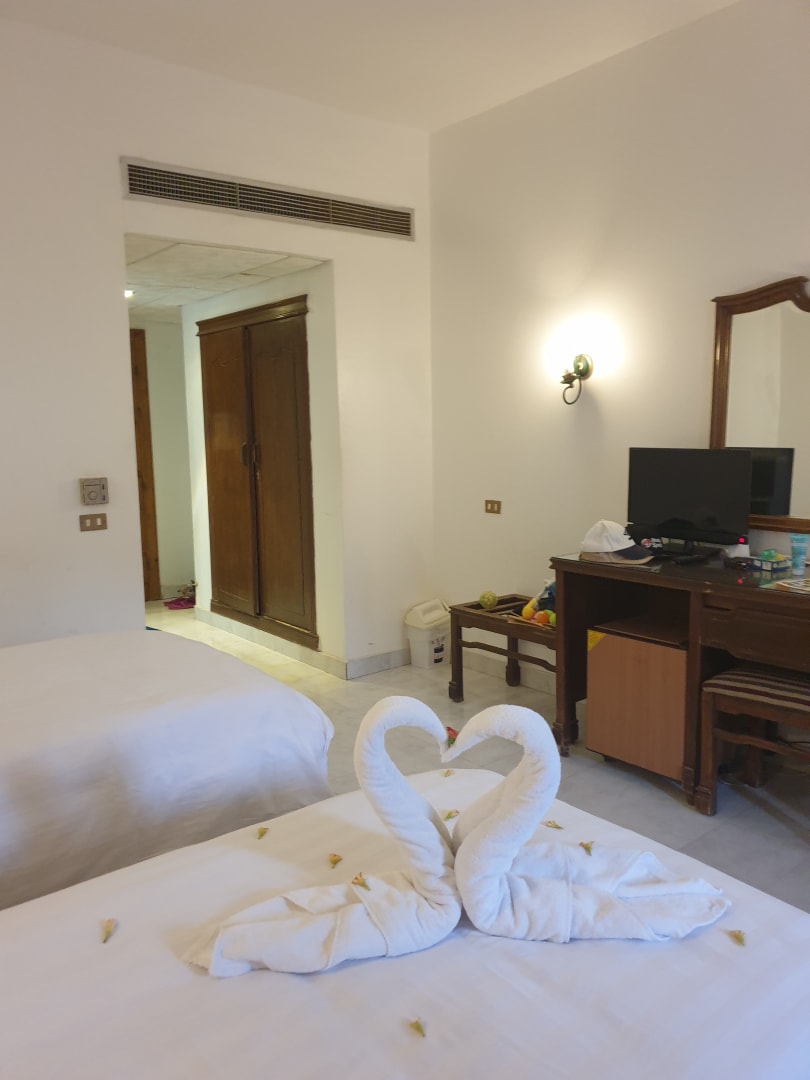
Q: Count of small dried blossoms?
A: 10